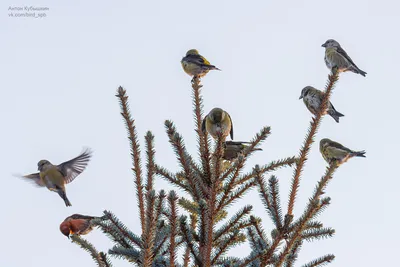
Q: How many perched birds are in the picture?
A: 7